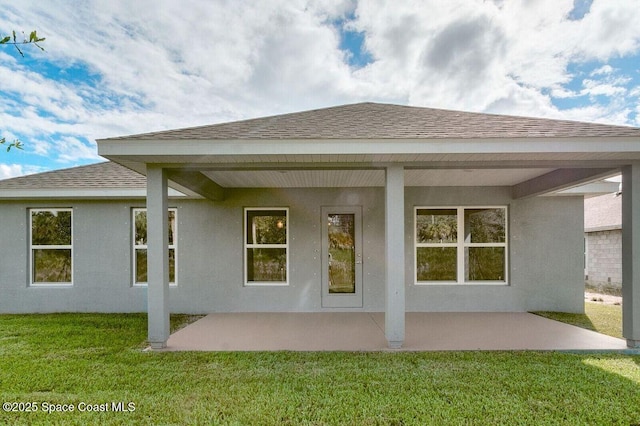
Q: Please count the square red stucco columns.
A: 0